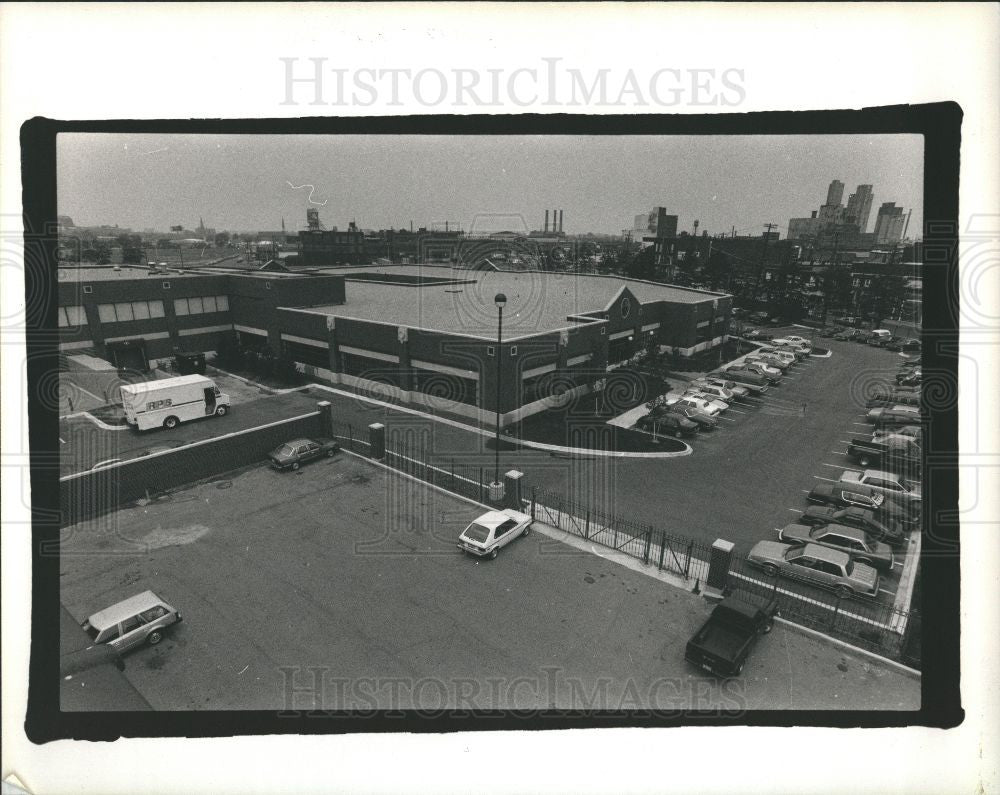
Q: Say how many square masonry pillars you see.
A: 4